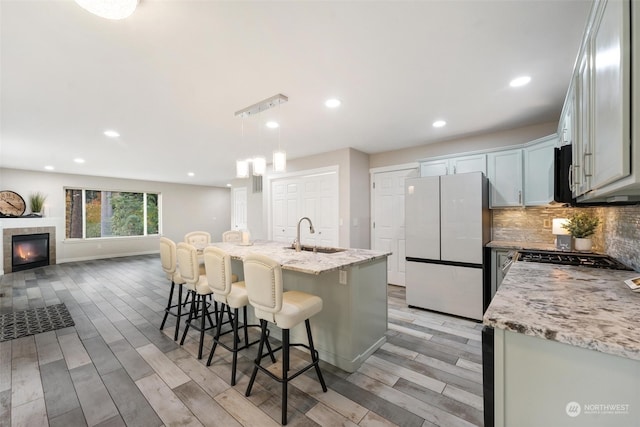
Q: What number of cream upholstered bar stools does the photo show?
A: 6